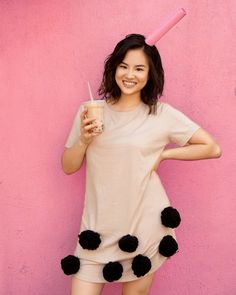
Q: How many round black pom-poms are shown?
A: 7